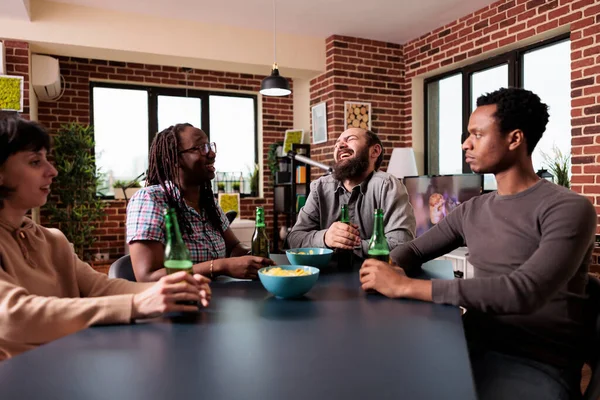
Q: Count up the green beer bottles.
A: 4